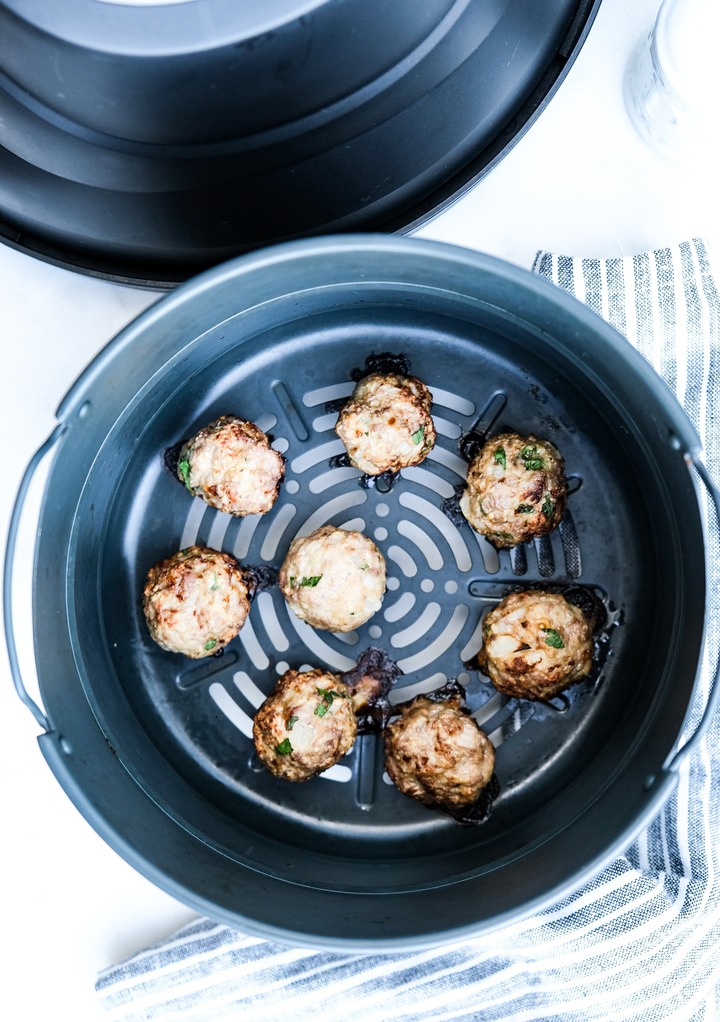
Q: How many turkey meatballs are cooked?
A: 8